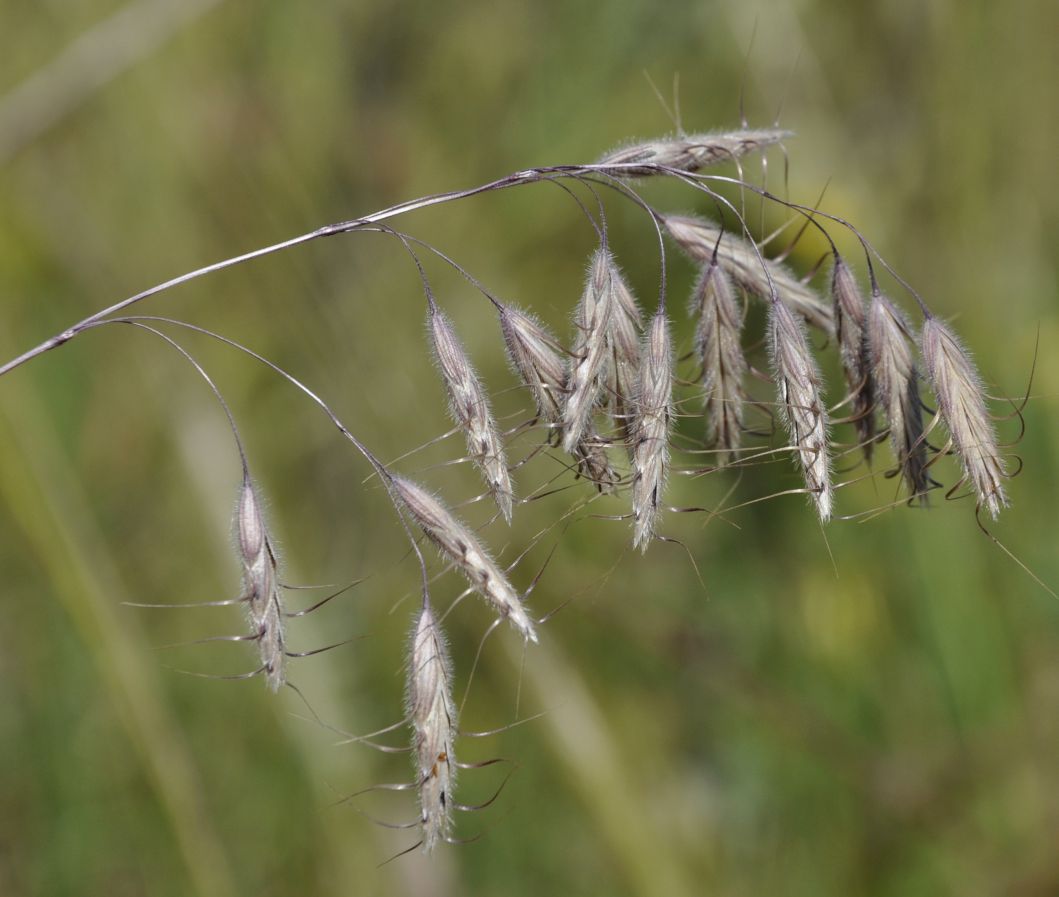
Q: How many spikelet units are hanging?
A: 15